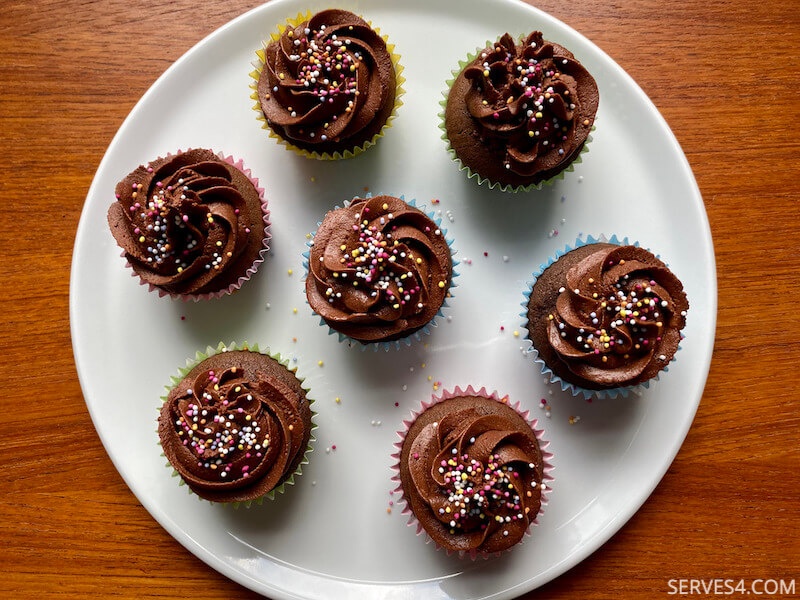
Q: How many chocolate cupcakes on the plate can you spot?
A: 7